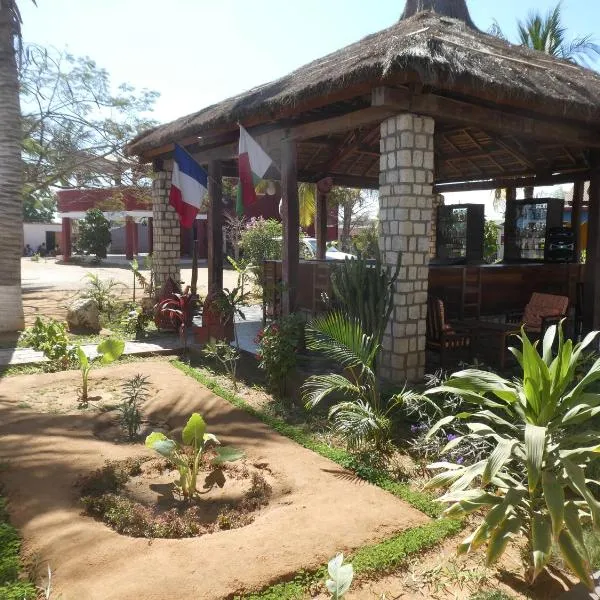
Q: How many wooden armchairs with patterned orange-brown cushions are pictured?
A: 2